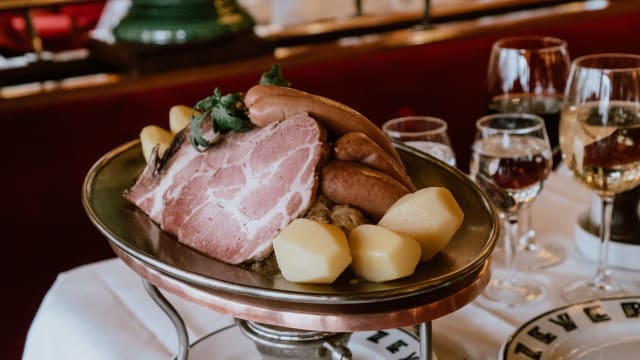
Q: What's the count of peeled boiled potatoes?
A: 5